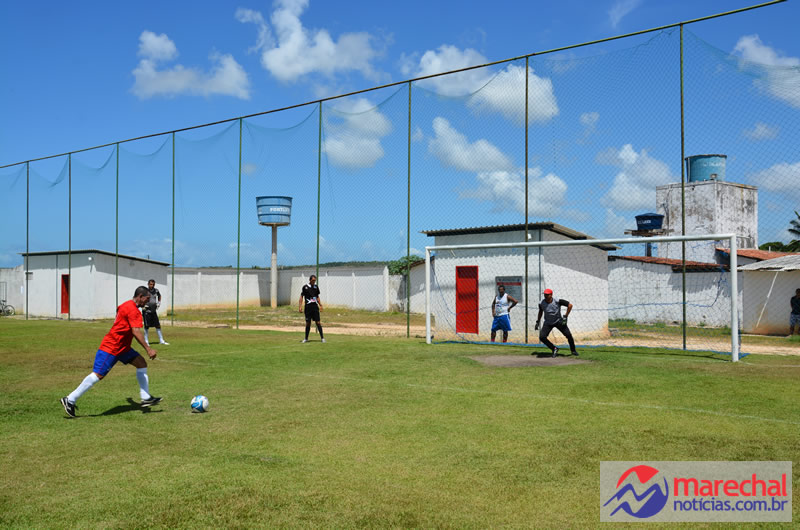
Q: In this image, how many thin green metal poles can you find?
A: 9